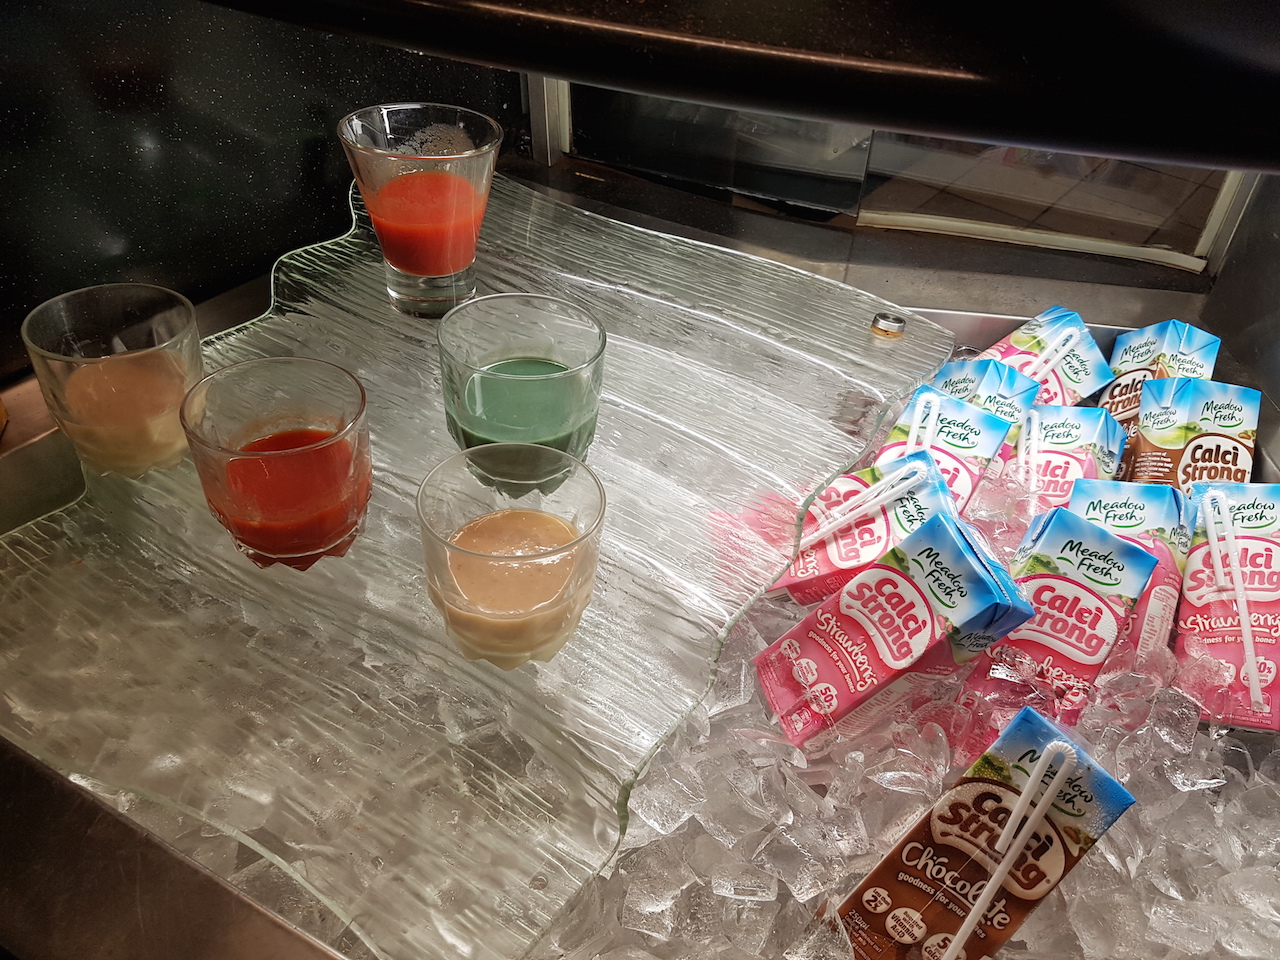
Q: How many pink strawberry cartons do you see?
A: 9